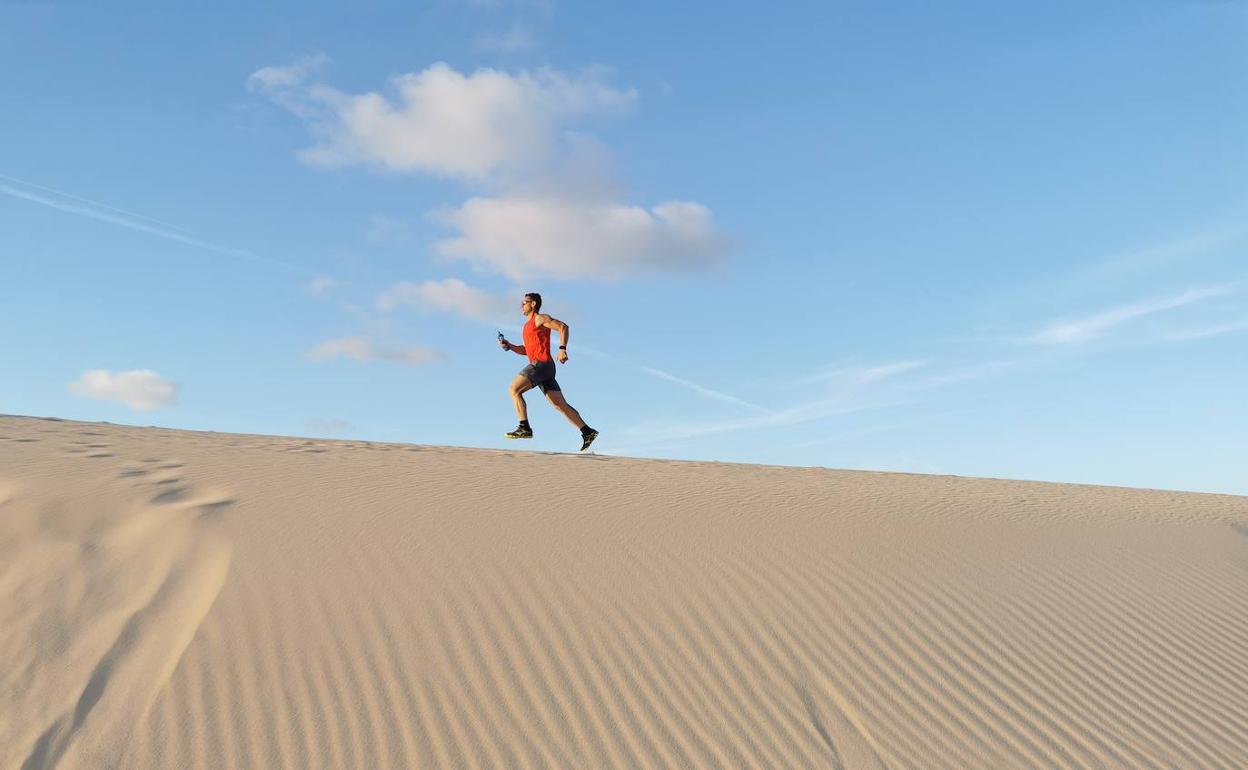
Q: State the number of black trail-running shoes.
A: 2